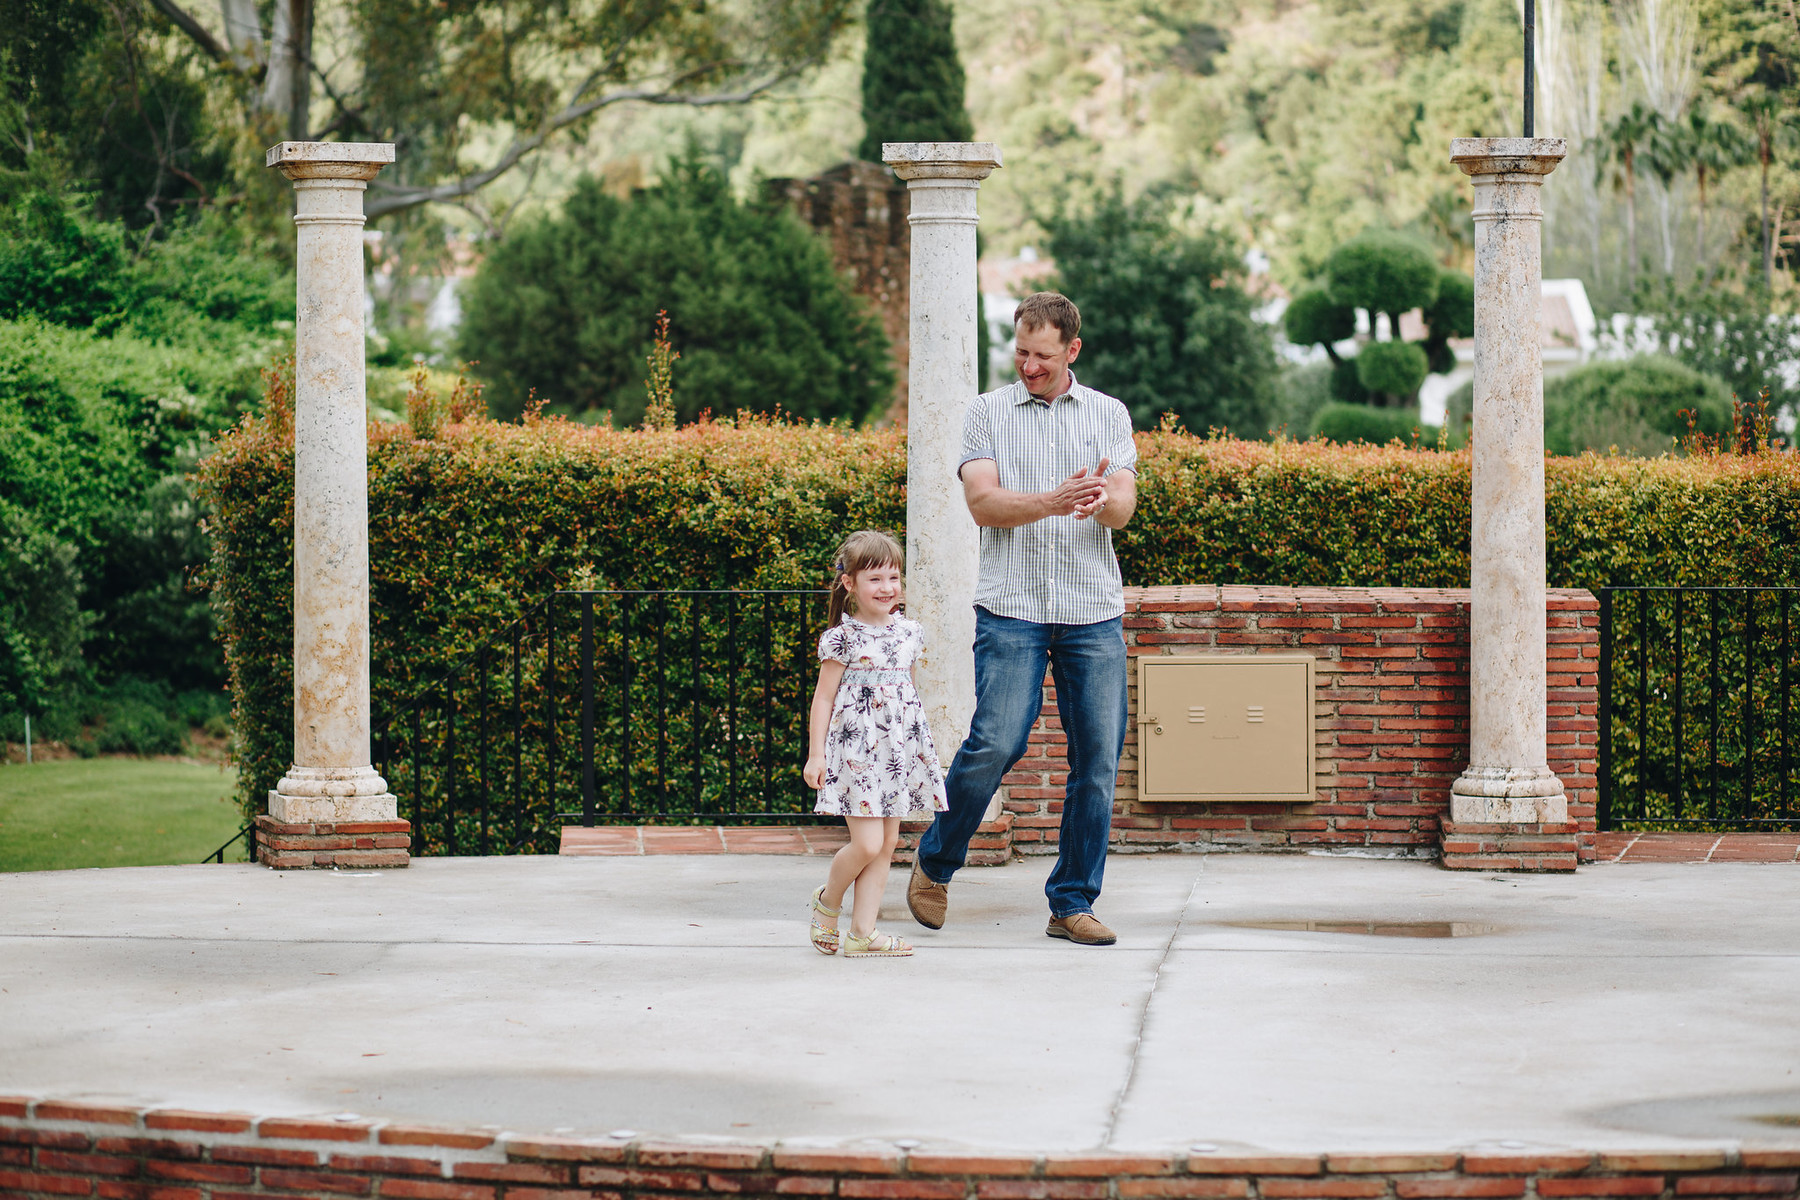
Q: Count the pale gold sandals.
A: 2